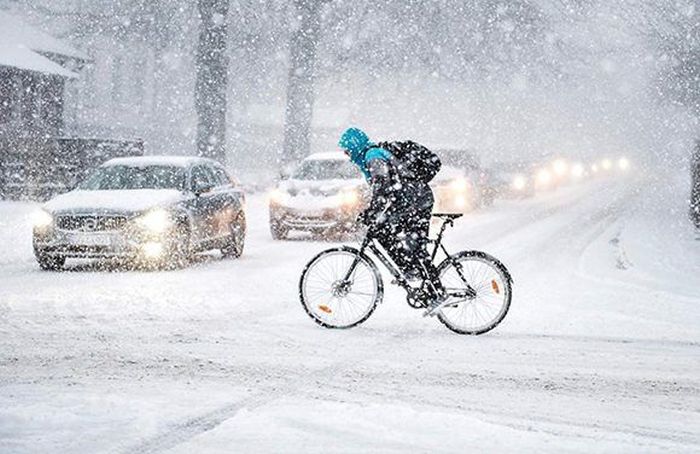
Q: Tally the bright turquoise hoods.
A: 1